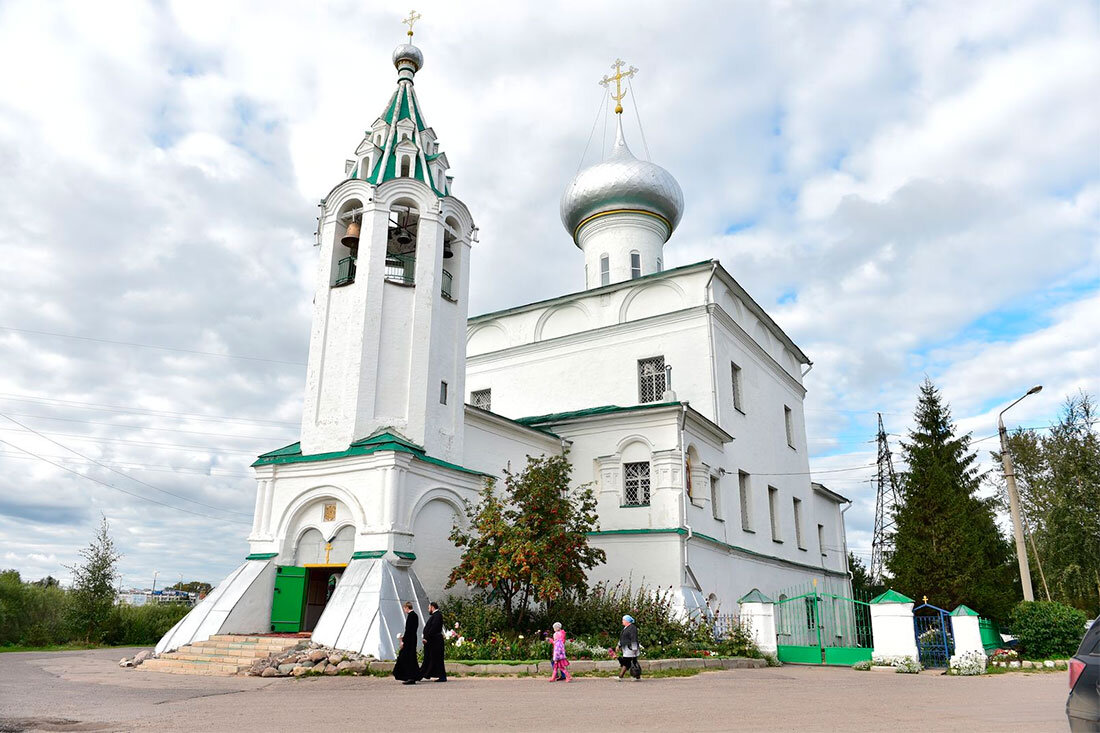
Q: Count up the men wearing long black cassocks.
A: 2